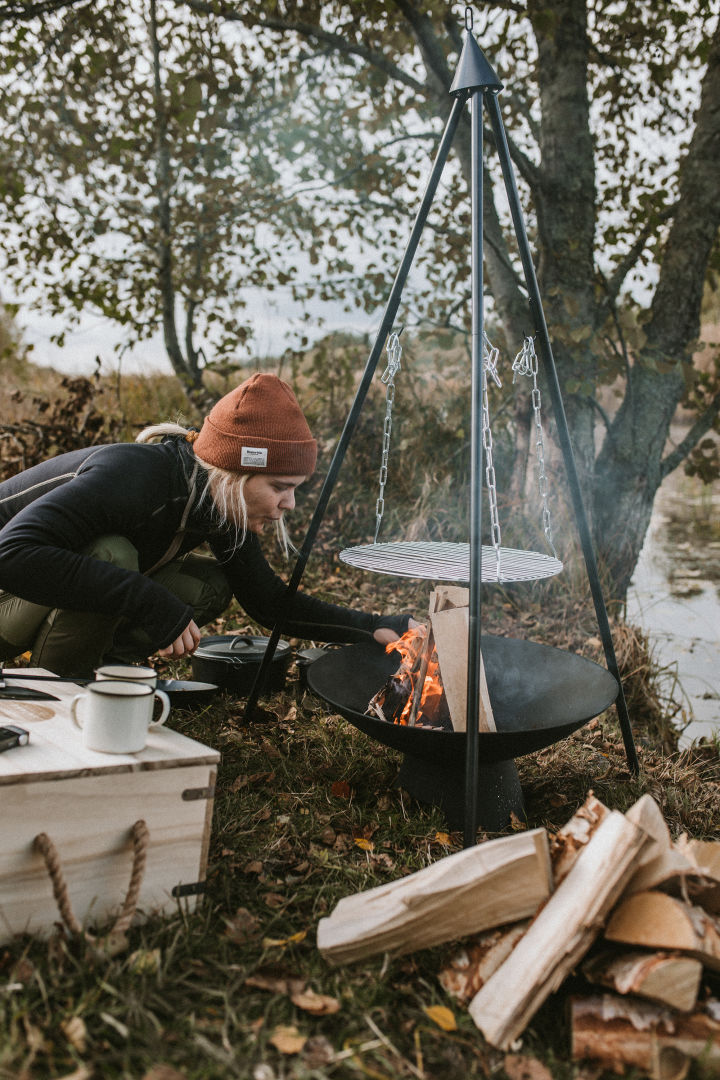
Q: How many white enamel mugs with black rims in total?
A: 2